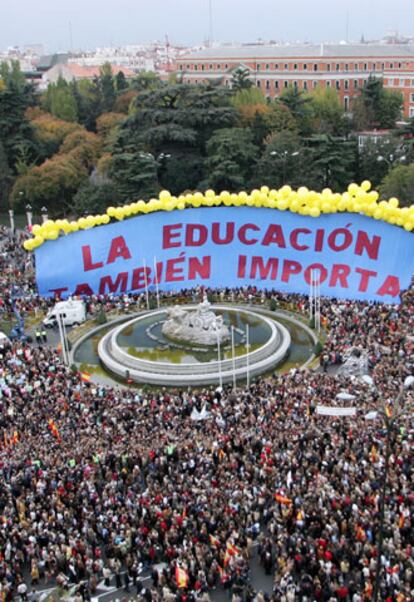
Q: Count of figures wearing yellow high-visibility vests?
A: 2